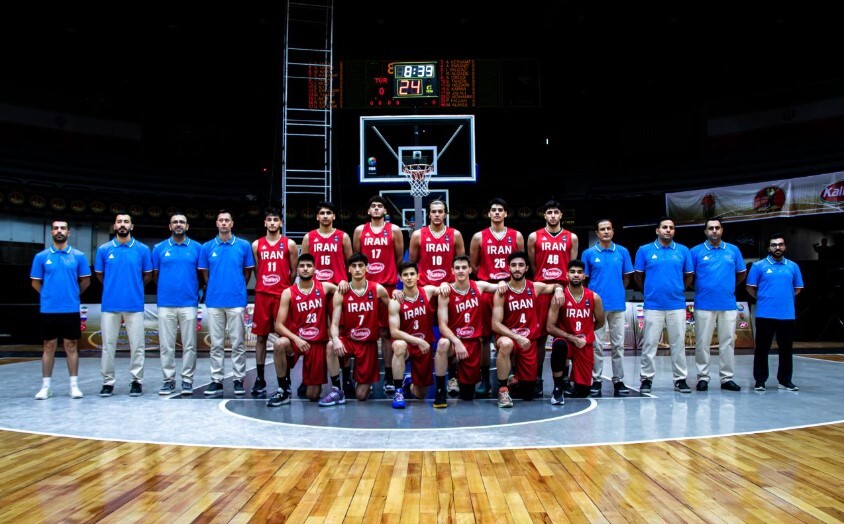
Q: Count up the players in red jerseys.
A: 12